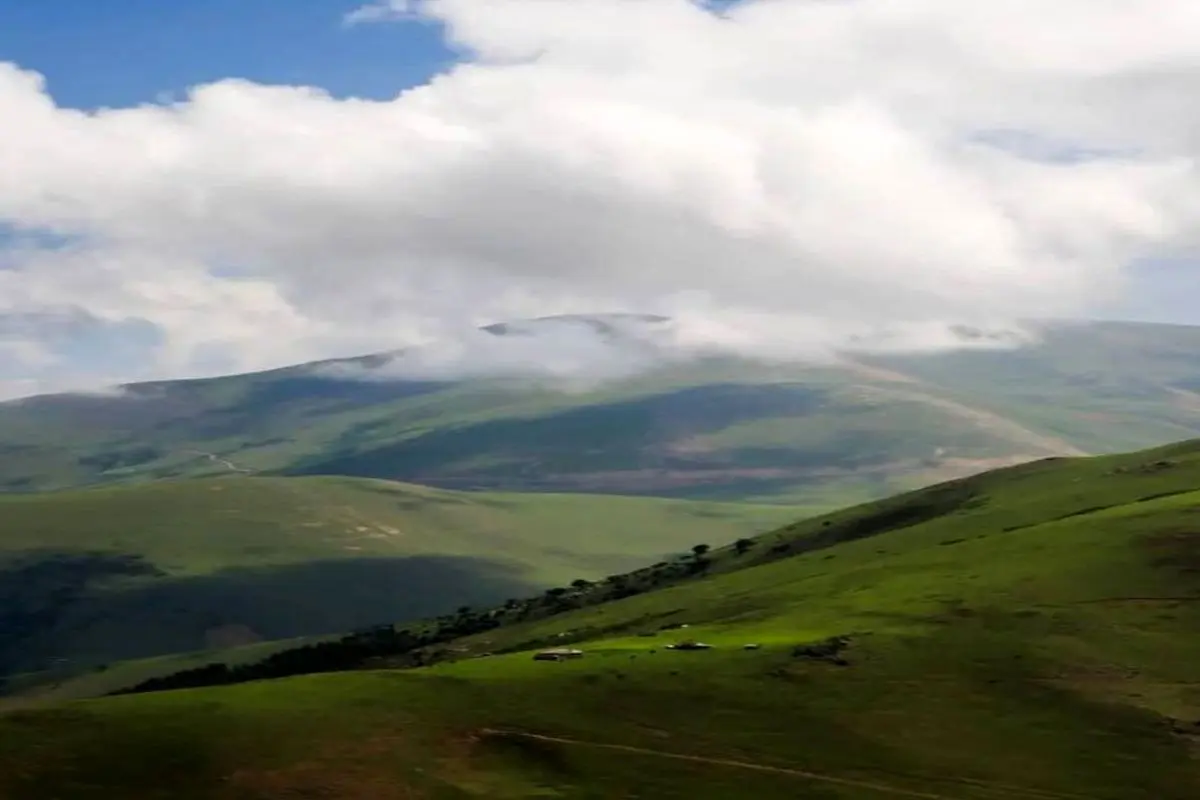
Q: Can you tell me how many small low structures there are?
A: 3